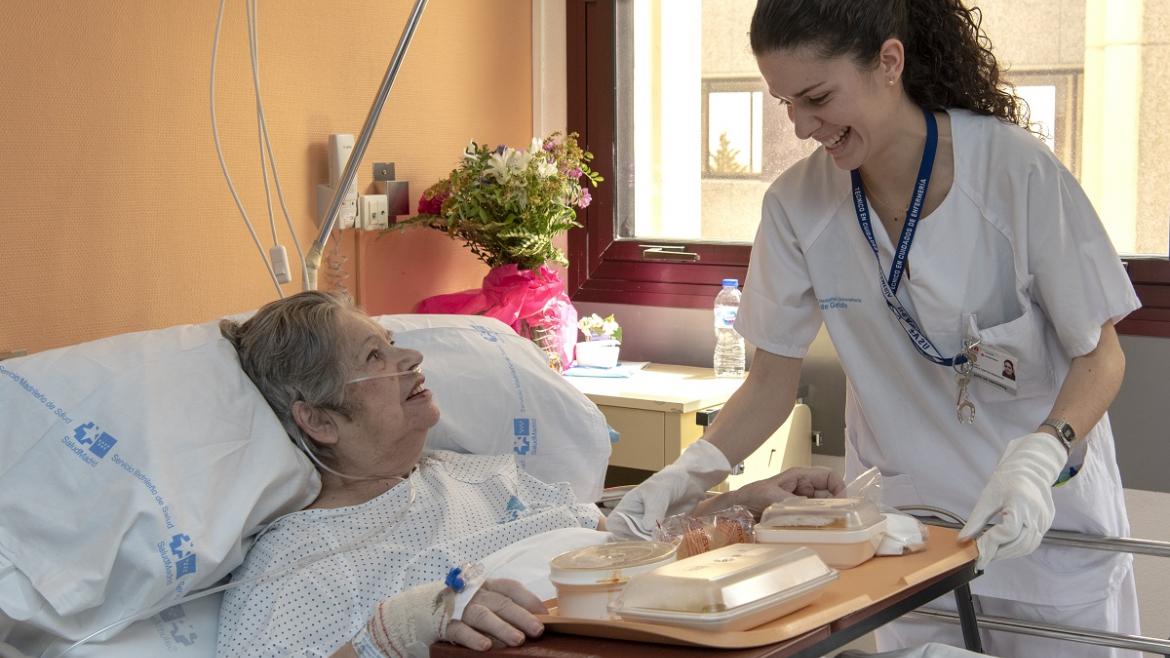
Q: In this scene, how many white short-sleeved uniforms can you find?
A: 1